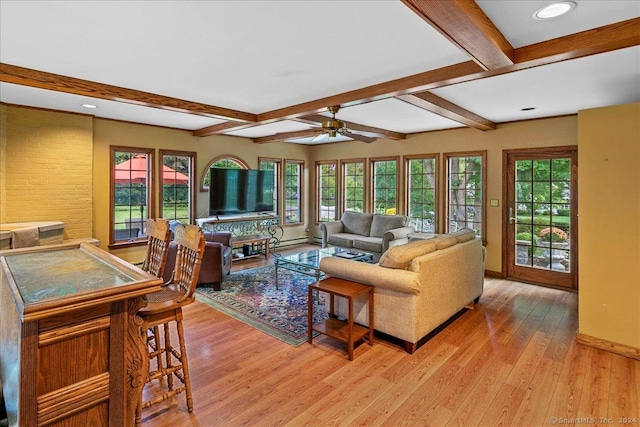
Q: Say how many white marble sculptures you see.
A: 0